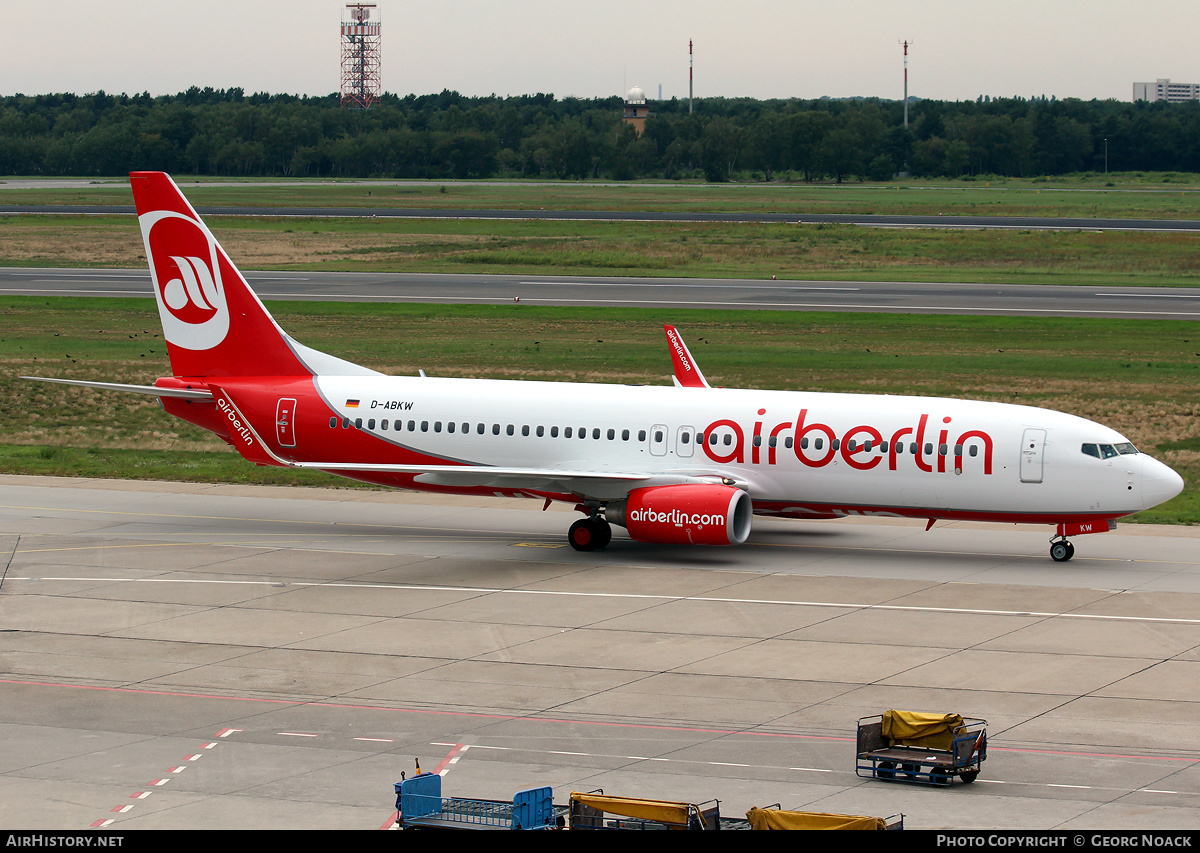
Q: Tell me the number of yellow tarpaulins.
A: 3